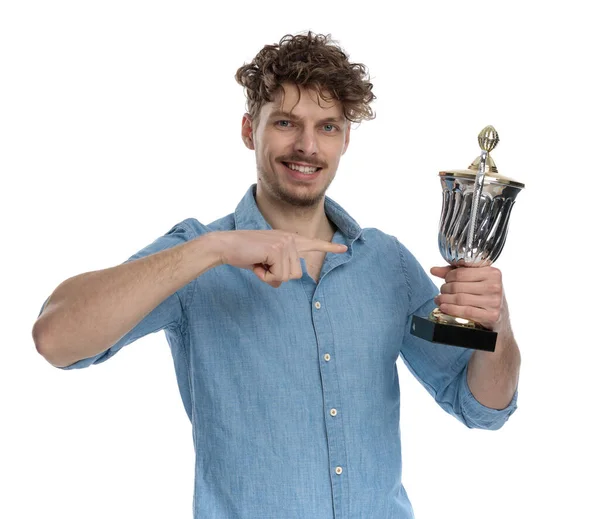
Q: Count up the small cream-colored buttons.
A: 4